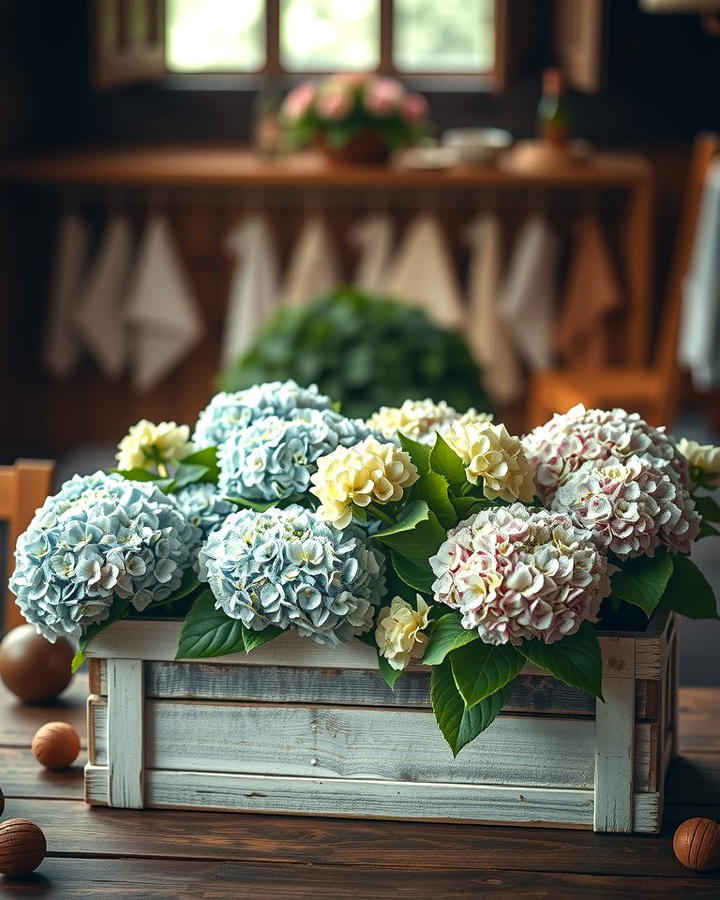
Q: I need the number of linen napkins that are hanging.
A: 10